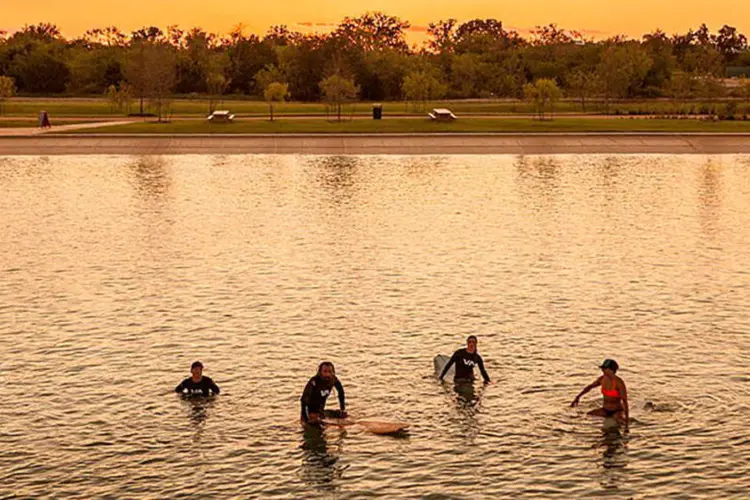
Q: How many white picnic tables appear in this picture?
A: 2